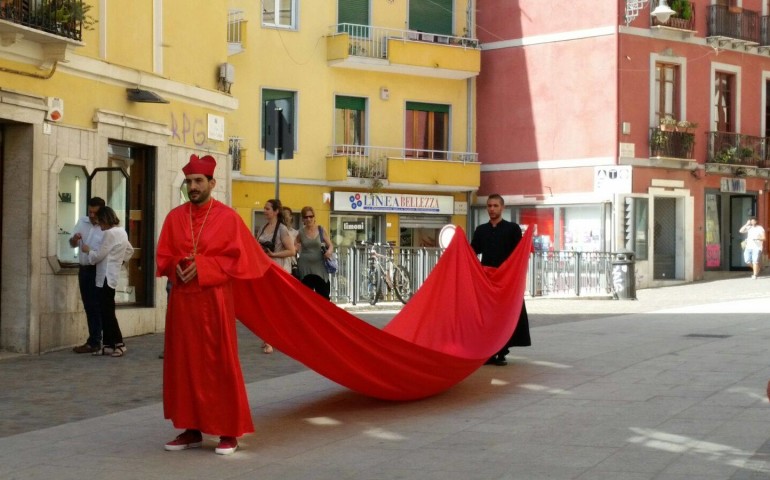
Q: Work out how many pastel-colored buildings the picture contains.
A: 3